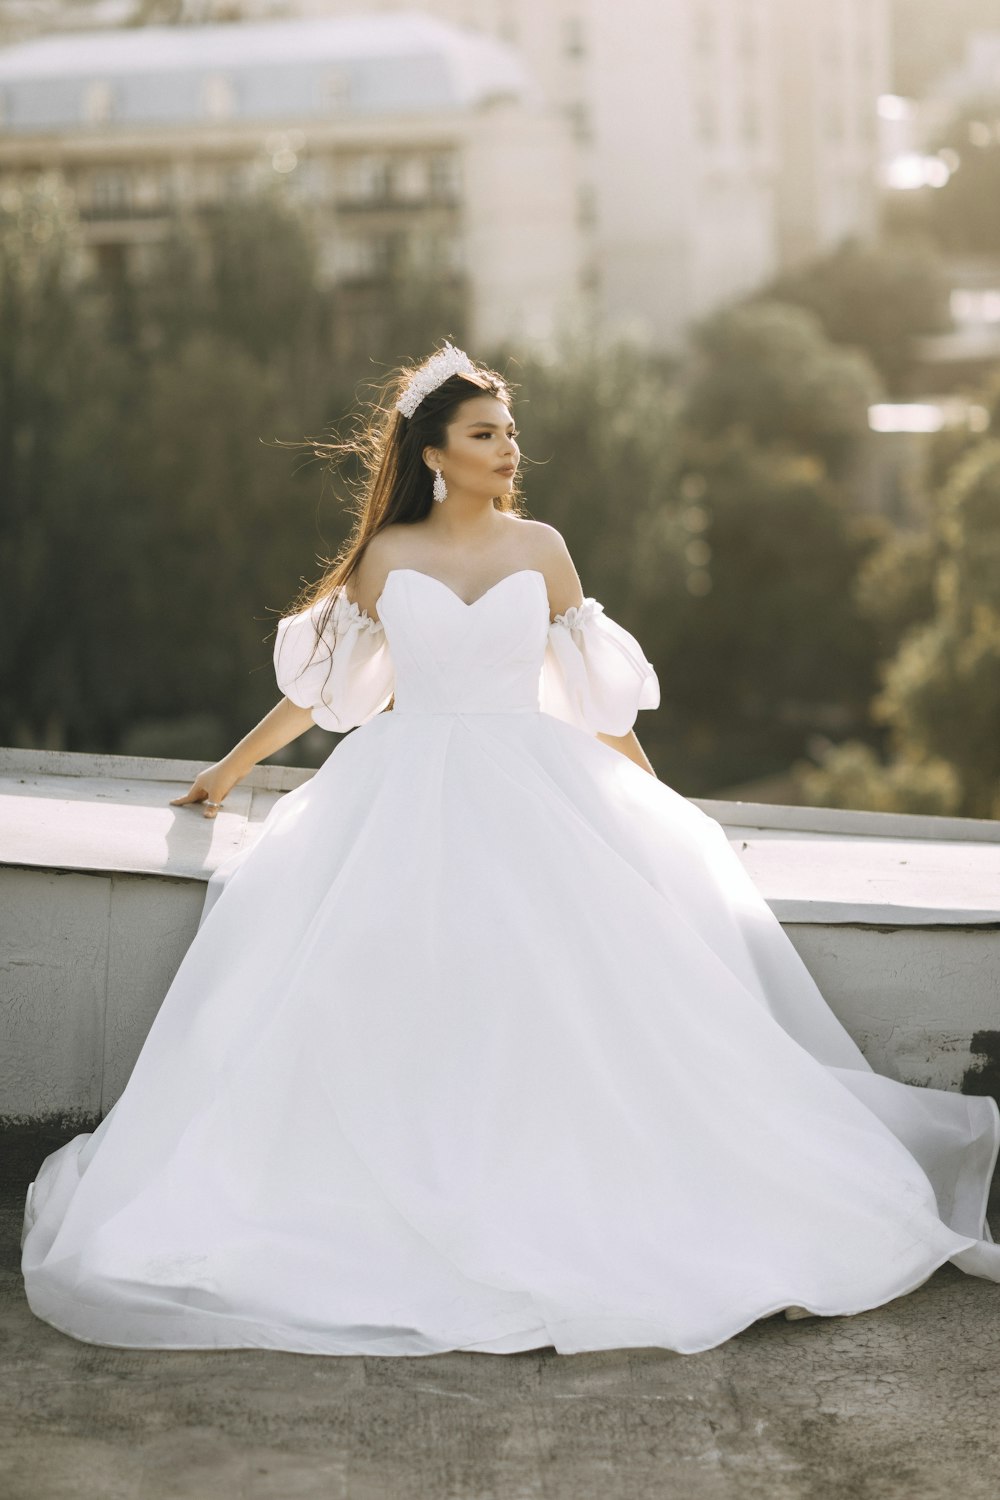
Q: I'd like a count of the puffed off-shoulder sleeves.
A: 2